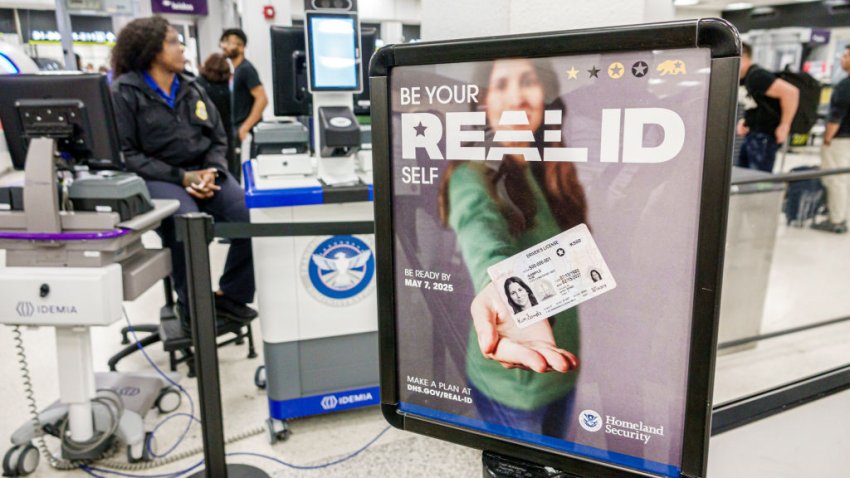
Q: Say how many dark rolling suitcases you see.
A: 1